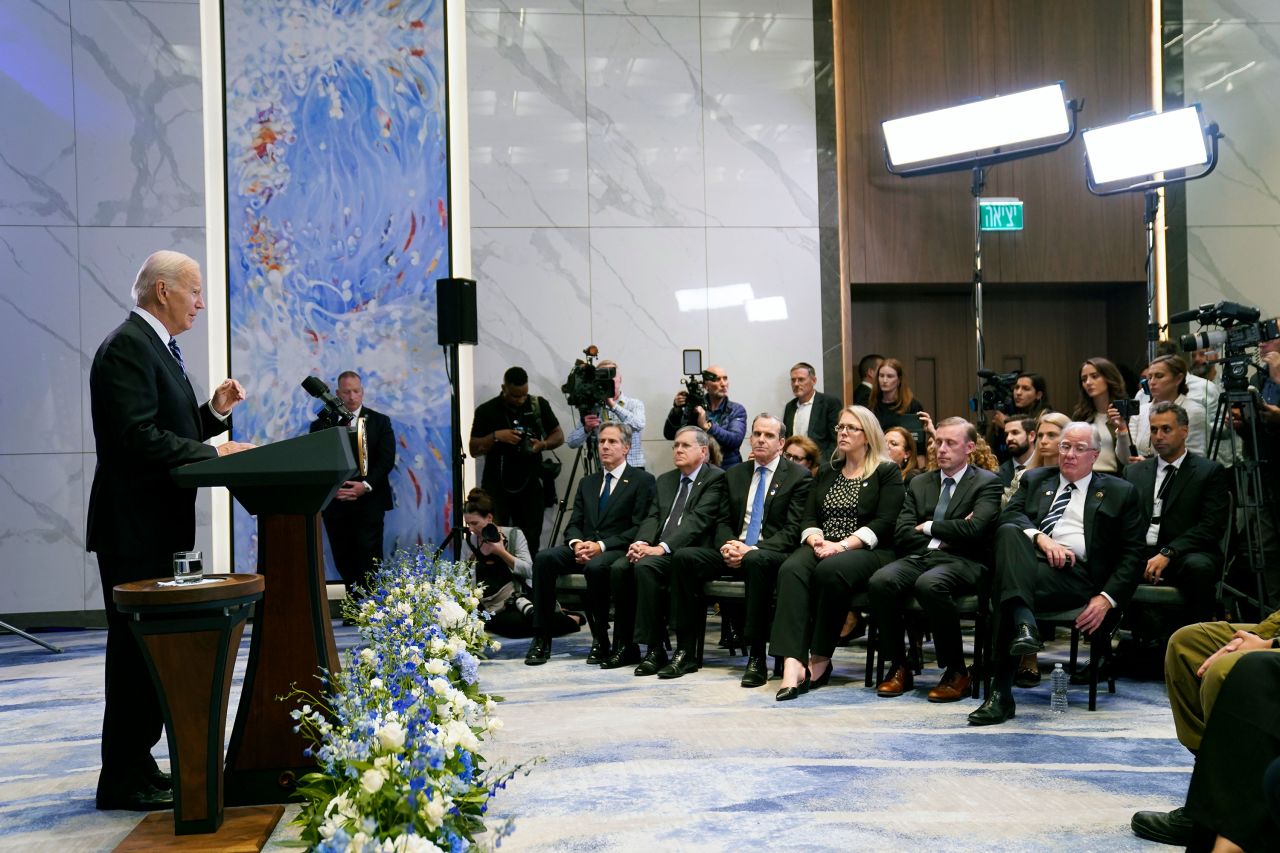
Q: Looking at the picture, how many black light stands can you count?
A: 2